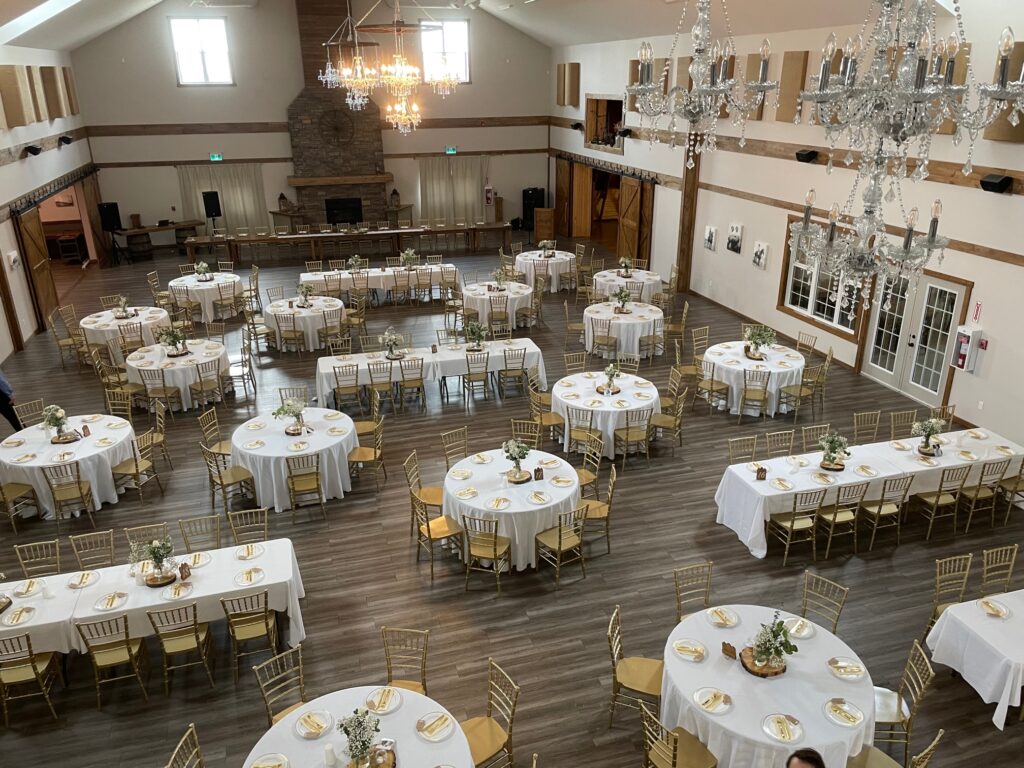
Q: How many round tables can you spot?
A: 15